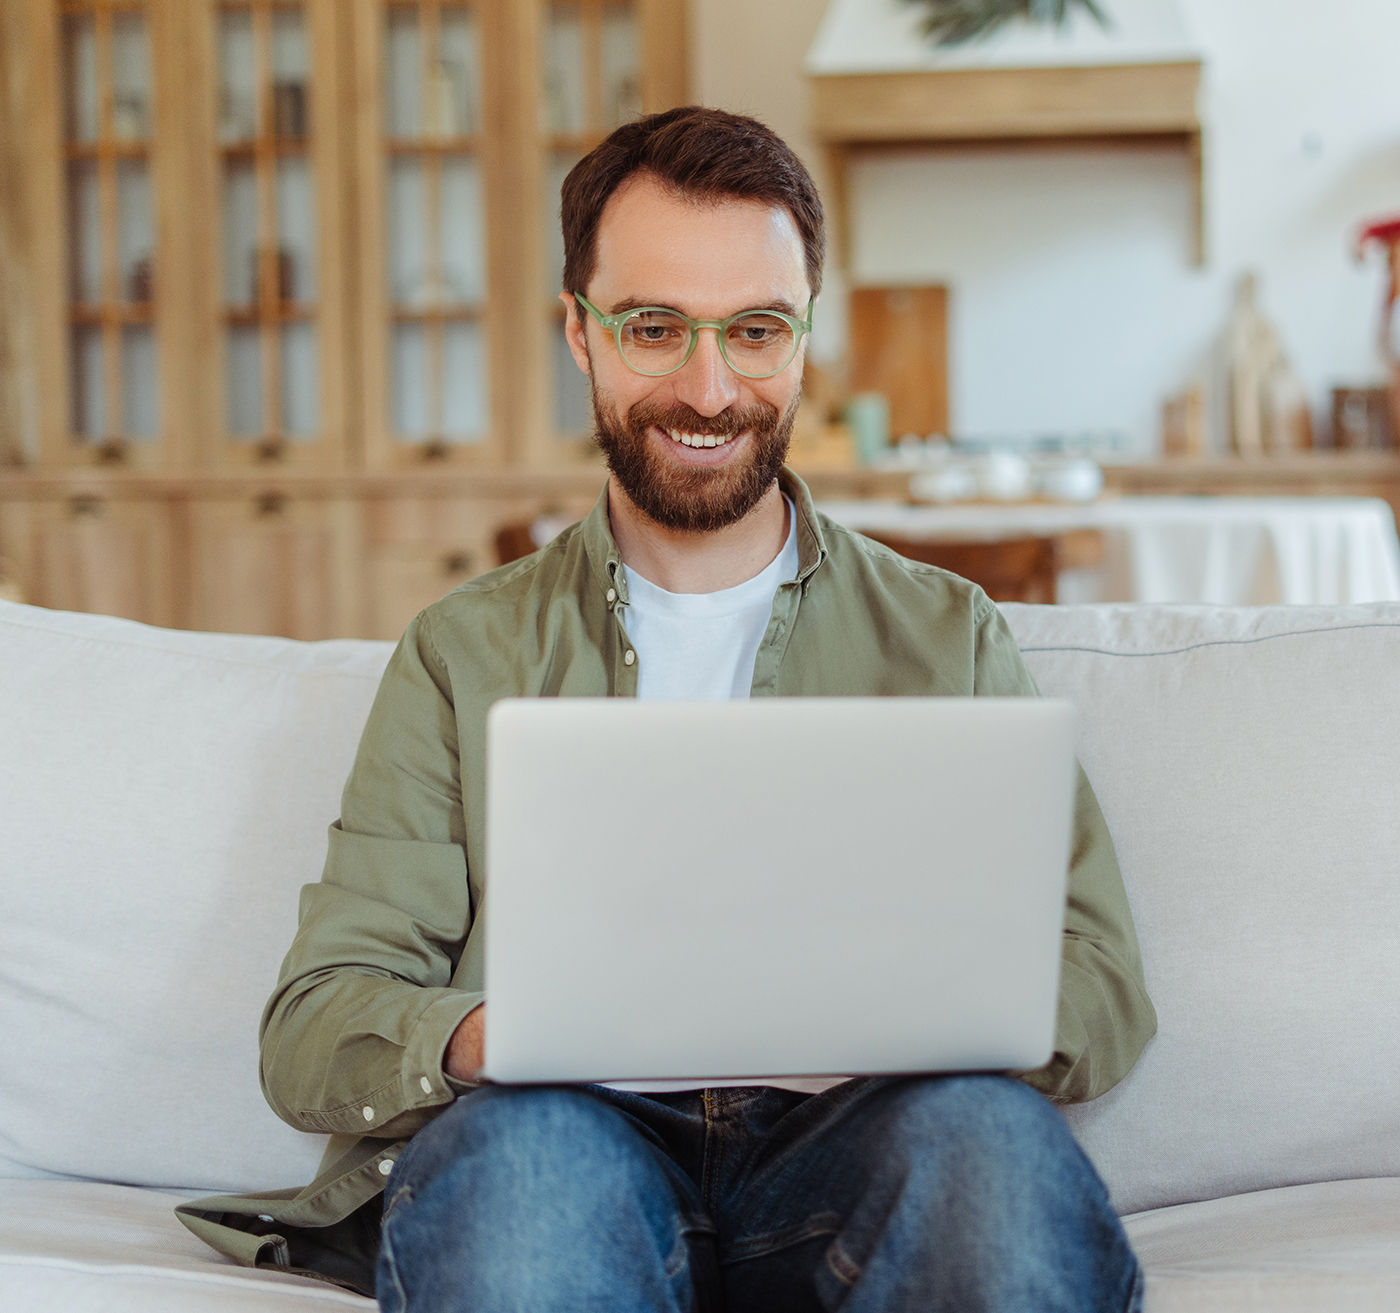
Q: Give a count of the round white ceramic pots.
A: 3